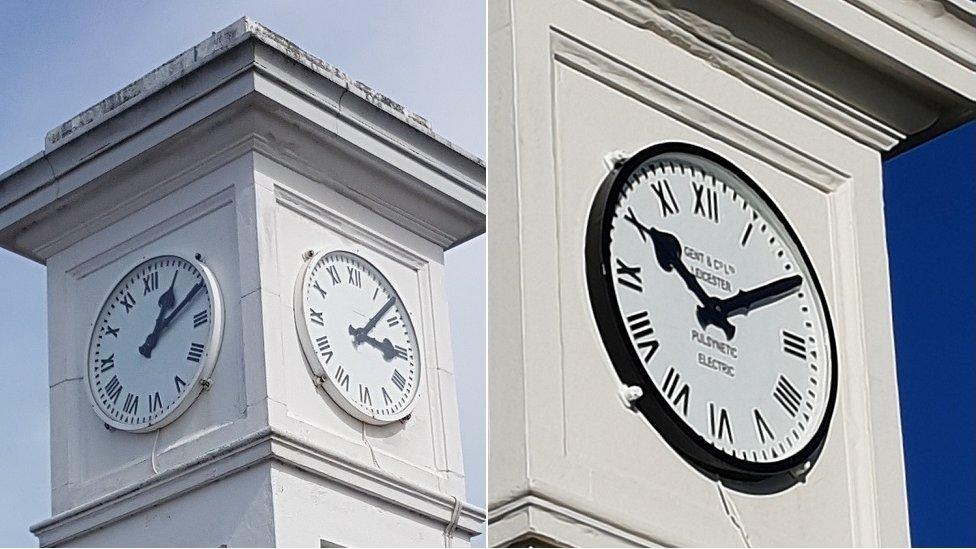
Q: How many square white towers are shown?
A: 2